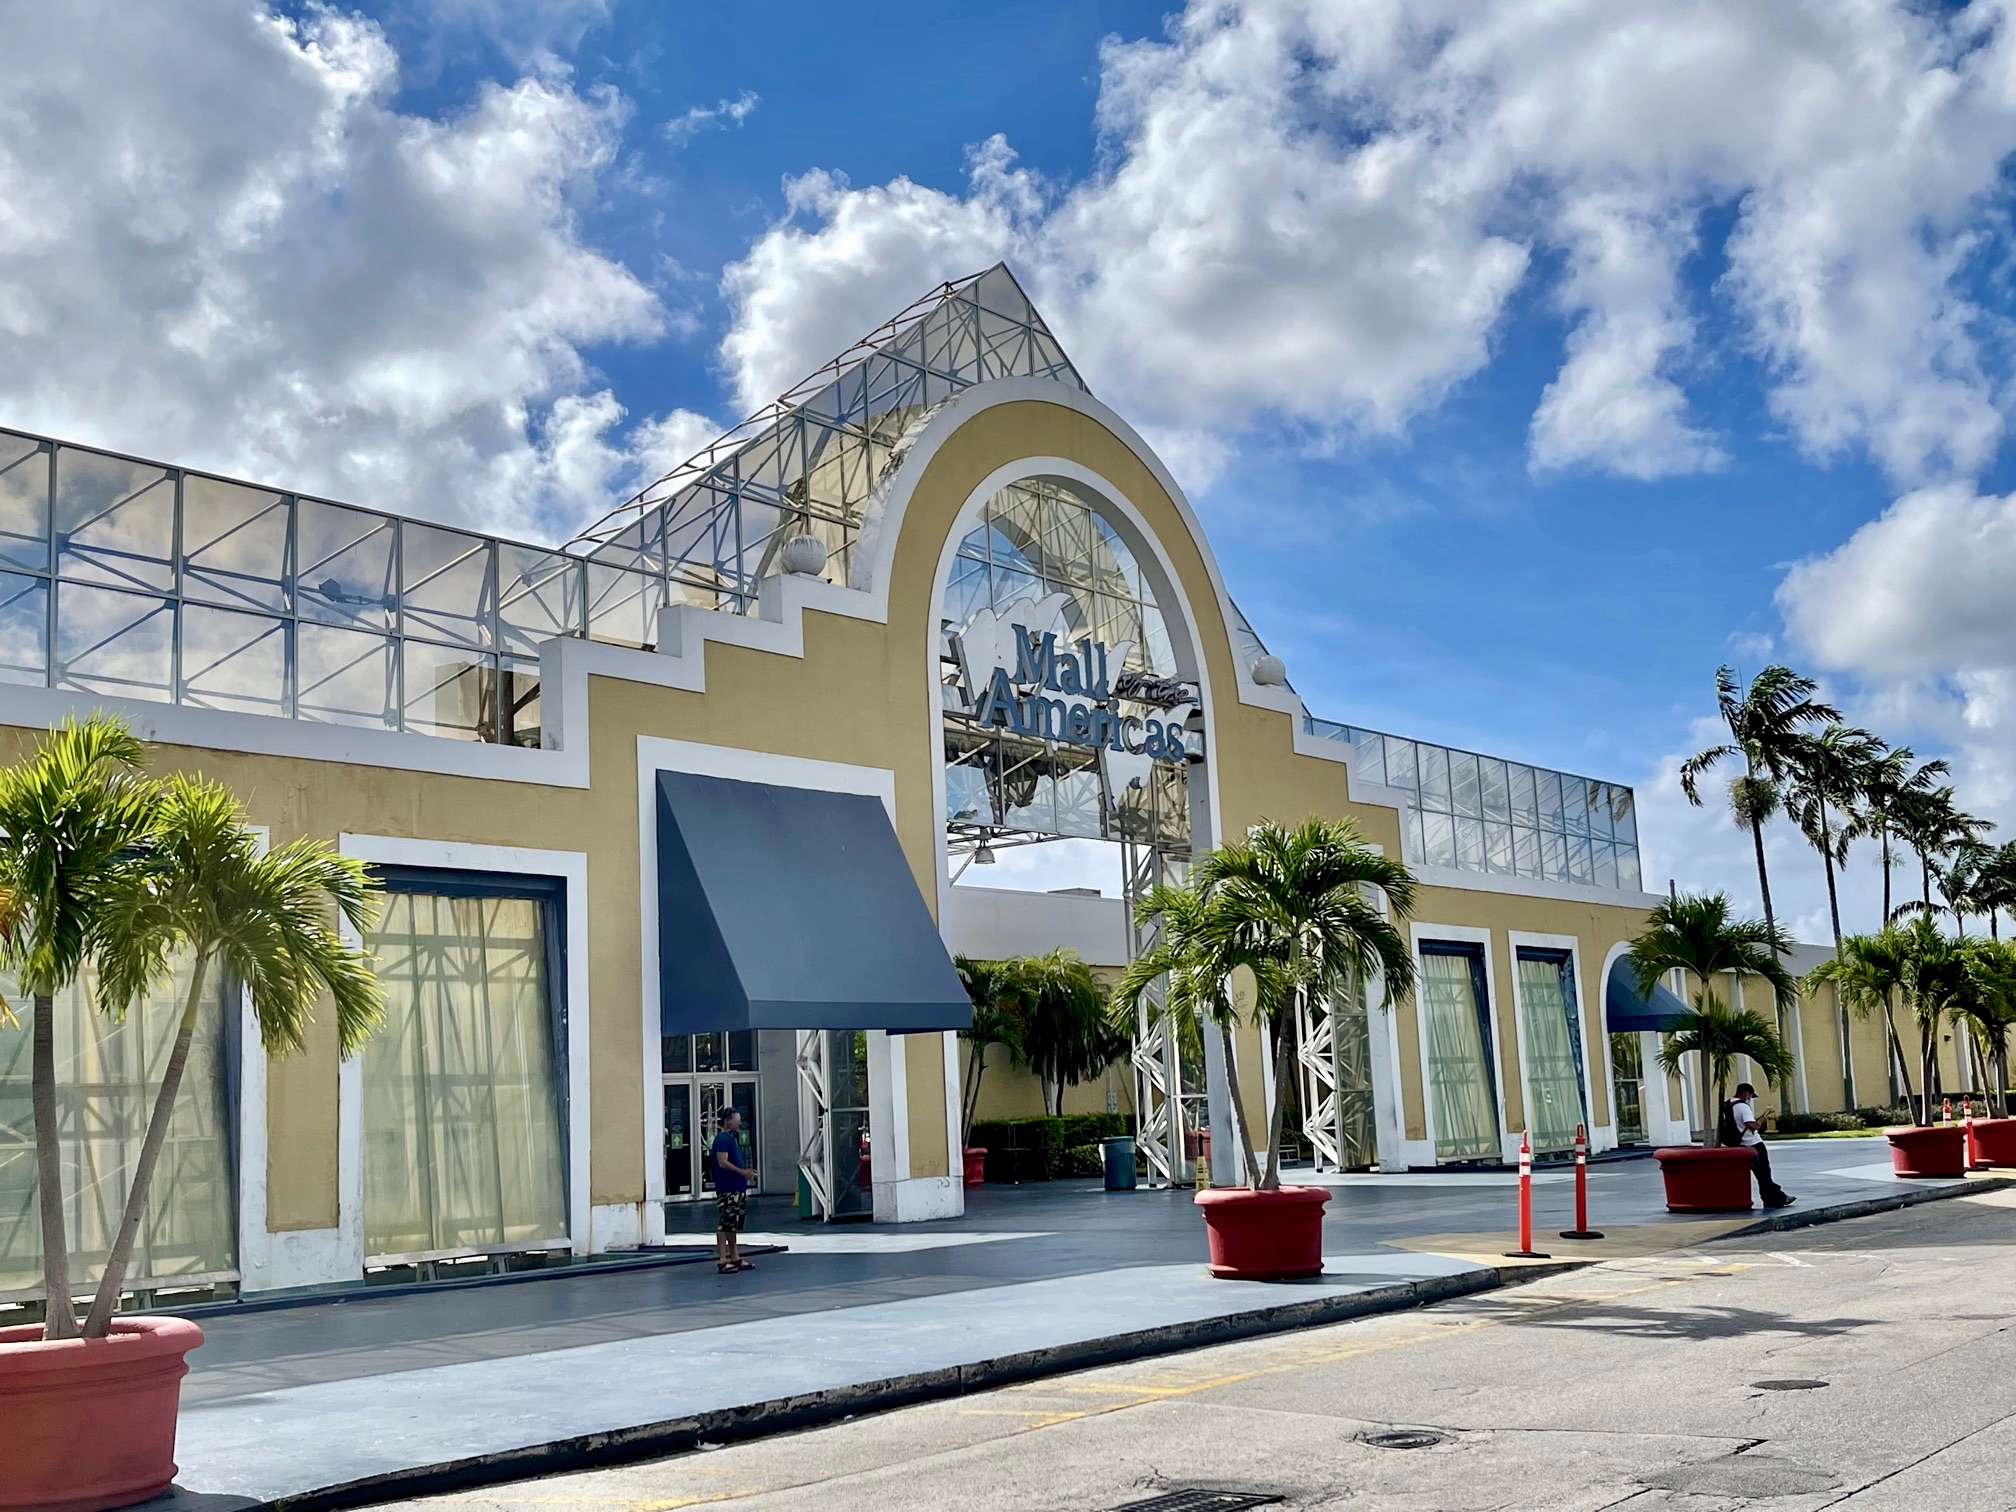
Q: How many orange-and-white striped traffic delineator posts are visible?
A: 4